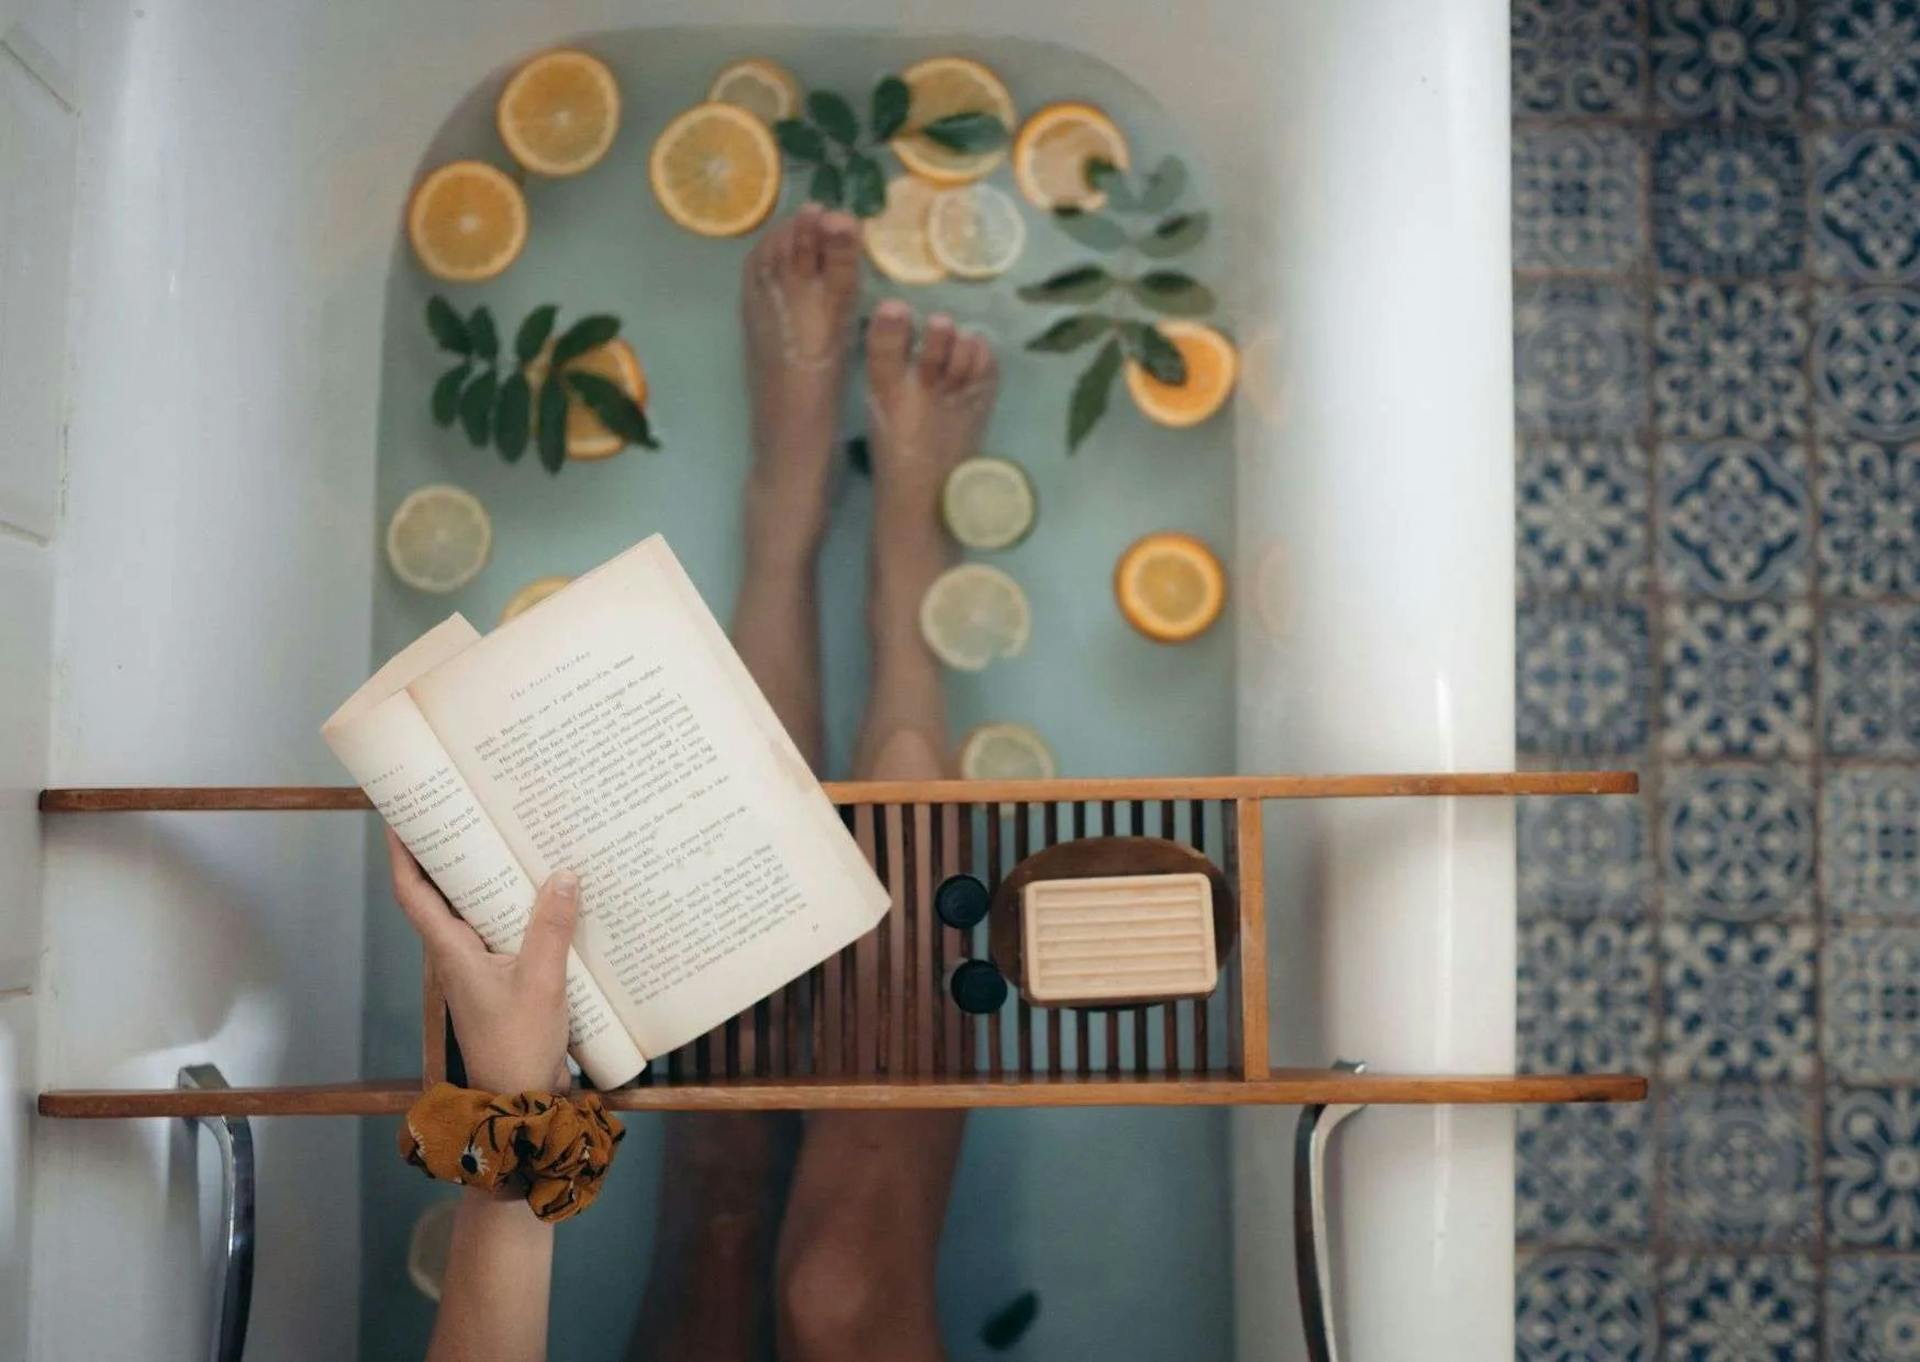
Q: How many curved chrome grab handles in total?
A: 2